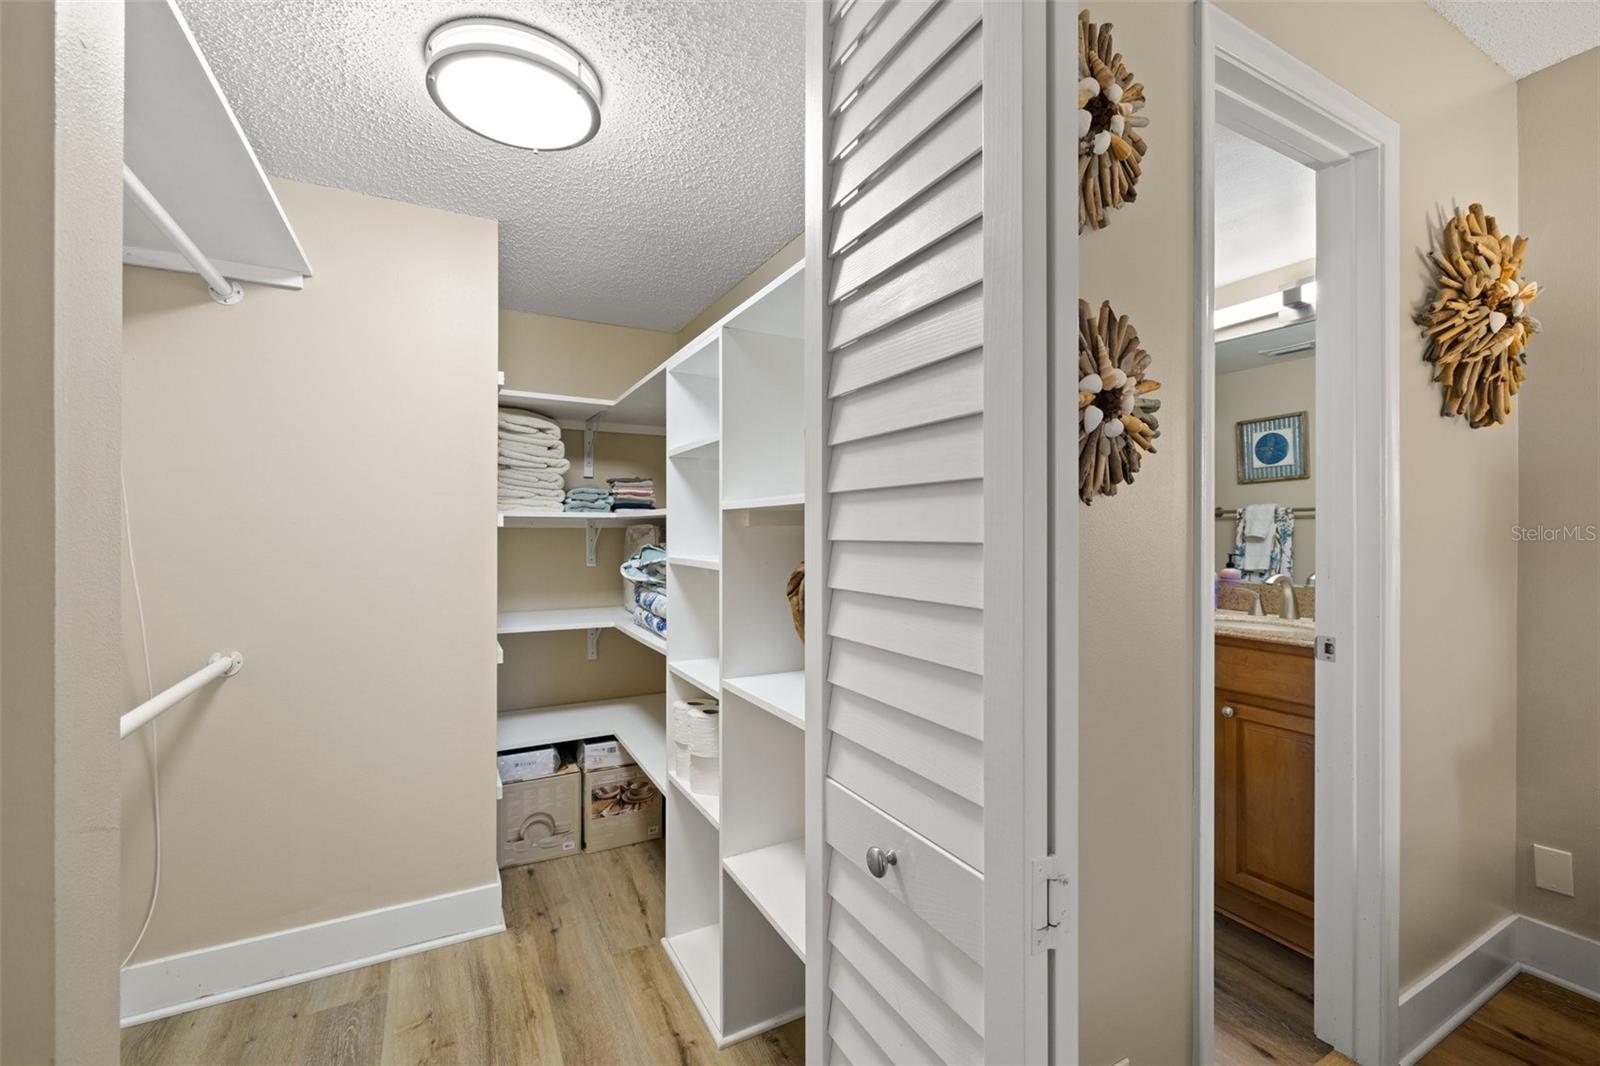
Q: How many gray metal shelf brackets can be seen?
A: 3